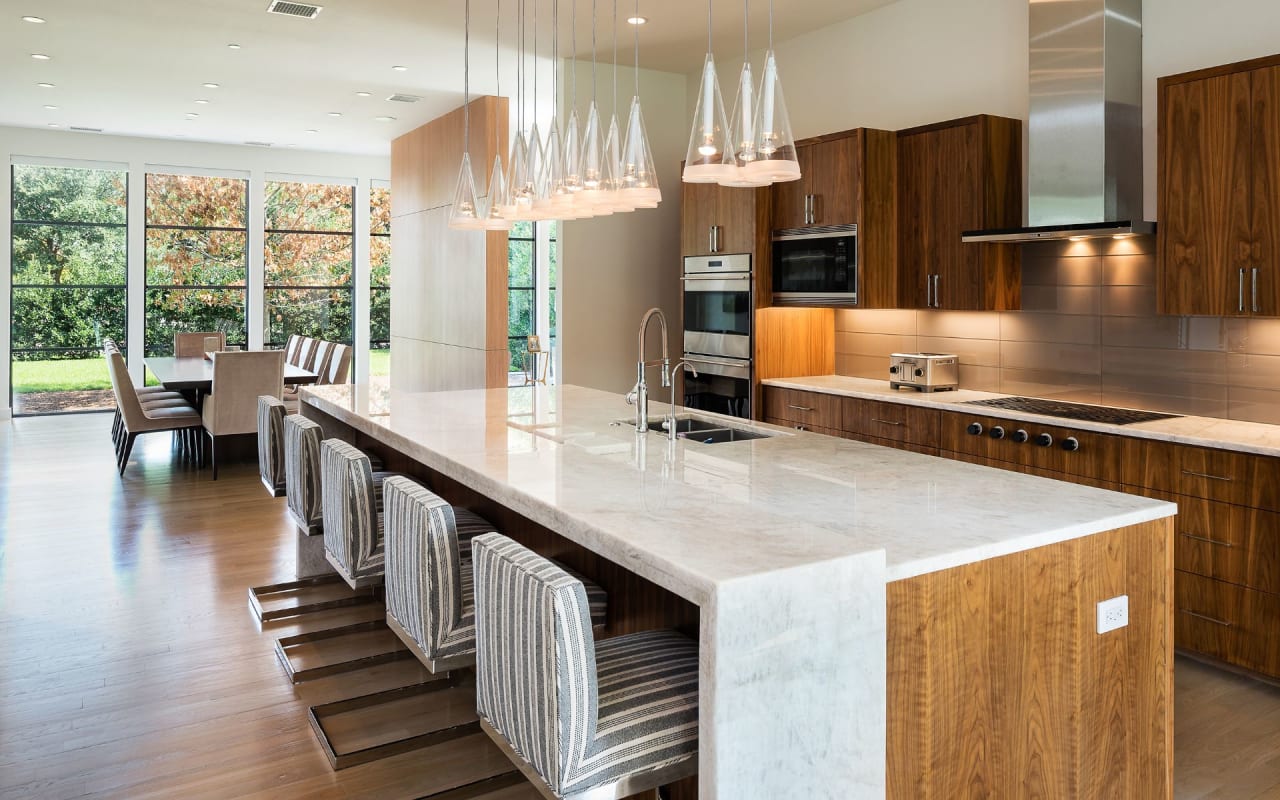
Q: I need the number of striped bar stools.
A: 5